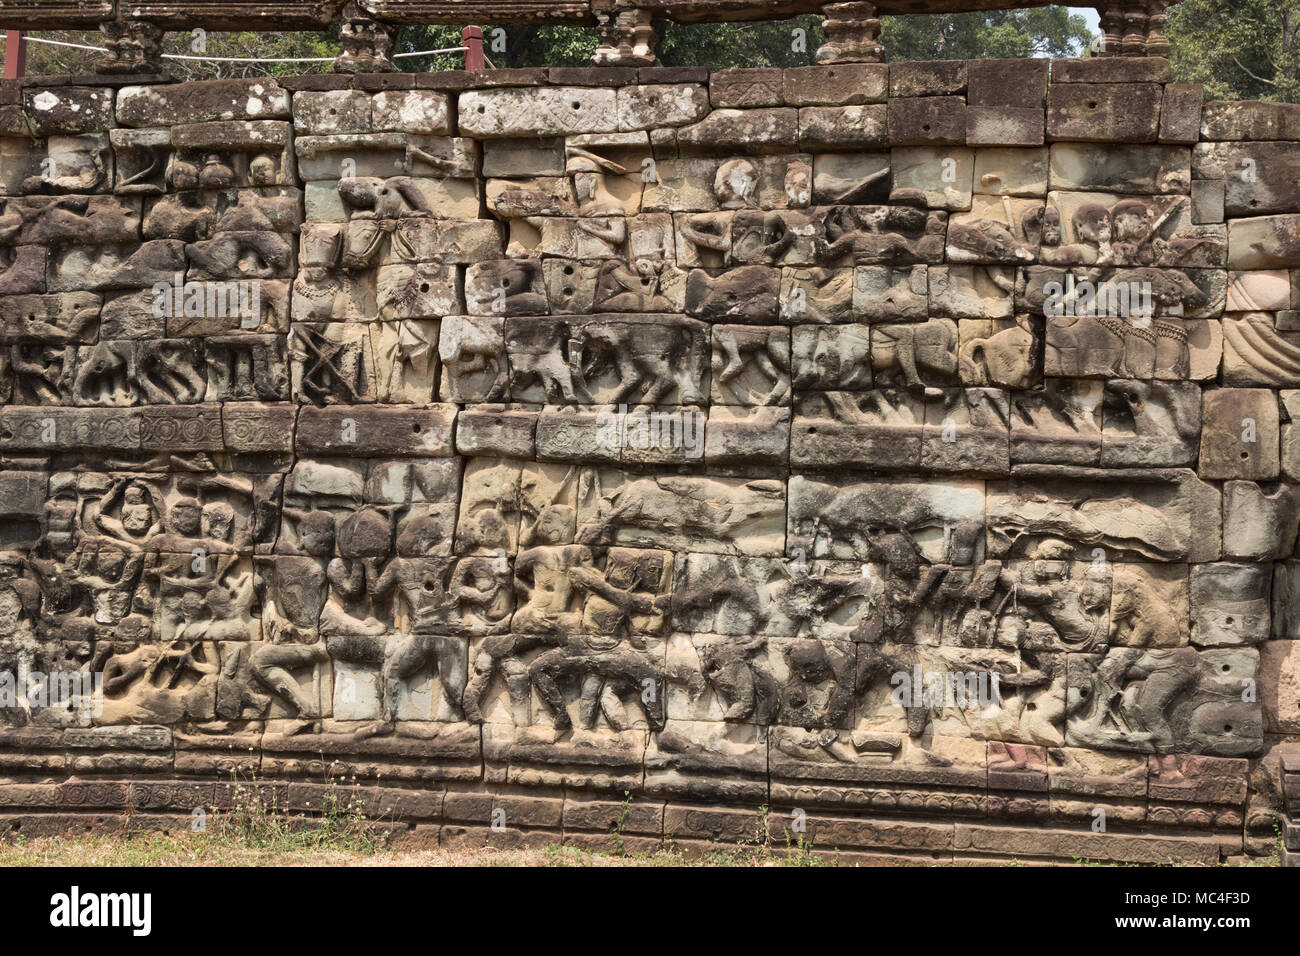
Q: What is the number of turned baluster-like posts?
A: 5